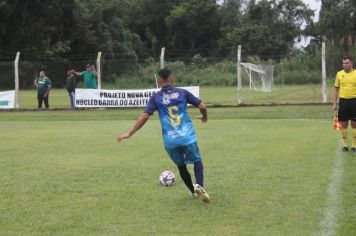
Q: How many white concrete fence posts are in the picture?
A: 5